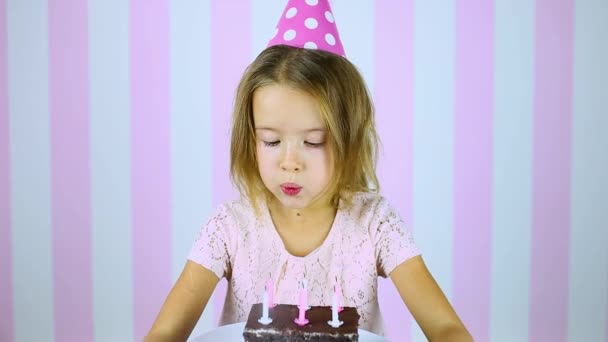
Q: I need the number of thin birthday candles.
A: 6